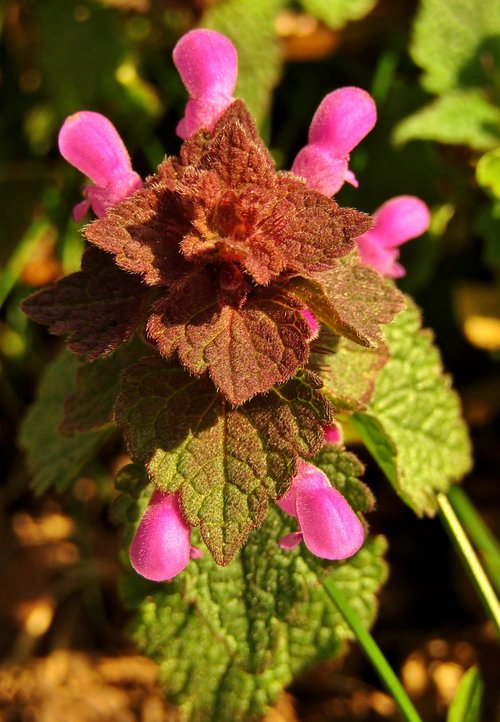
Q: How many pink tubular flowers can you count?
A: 6